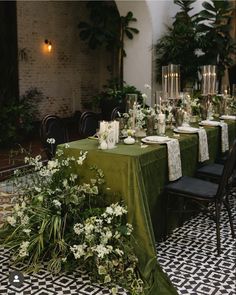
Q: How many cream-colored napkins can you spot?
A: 3